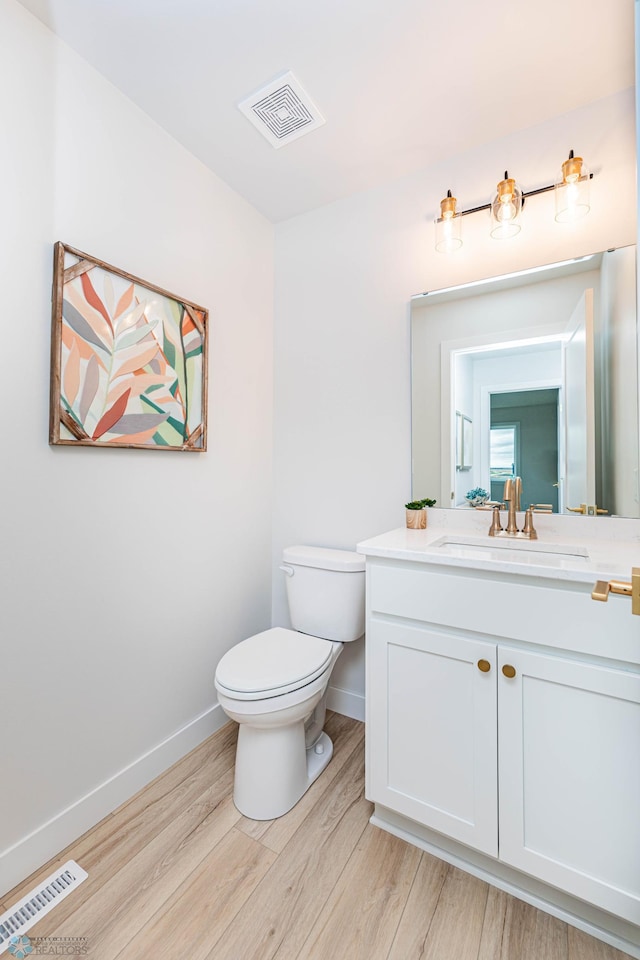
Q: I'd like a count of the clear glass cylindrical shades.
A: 3